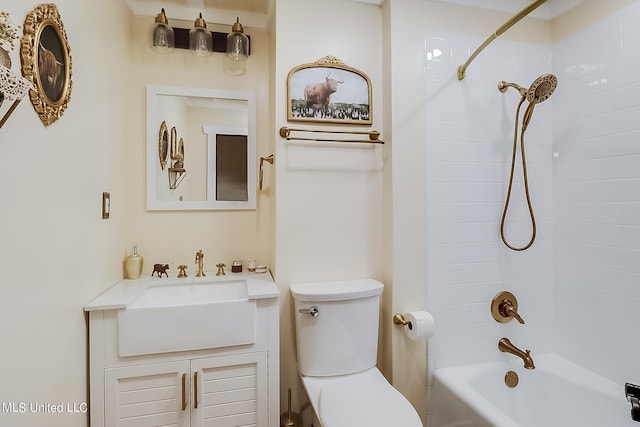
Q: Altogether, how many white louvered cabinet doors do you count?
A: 2